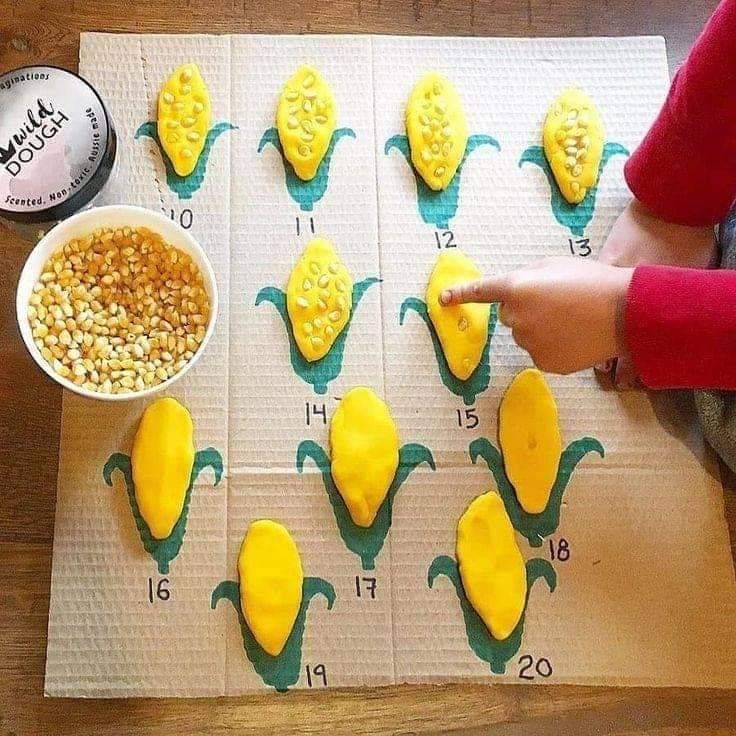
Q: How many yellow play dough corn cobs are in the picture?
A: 11